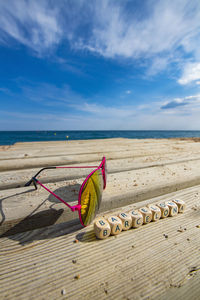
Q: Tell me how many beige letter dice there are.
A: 9